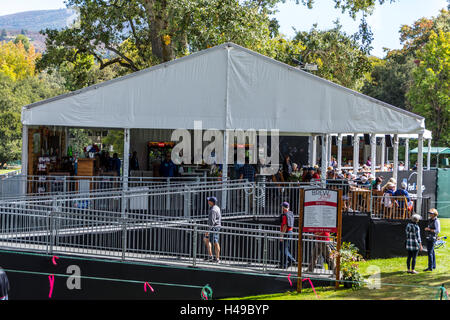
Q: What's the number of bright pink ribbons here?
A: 5